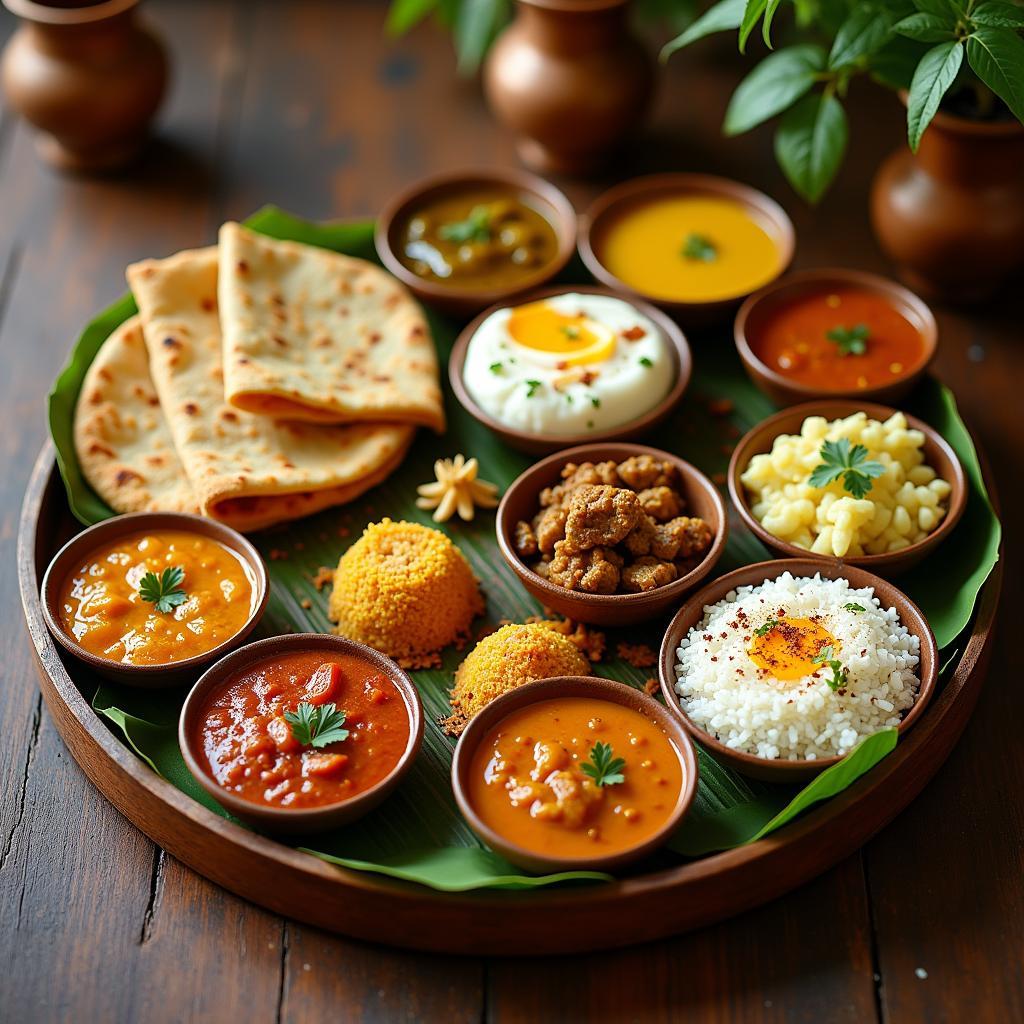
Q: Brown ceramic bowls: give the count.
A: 10